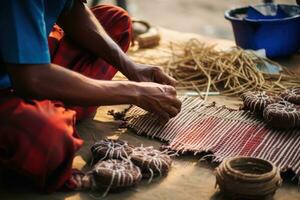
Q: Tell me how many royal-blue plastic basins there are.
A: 1